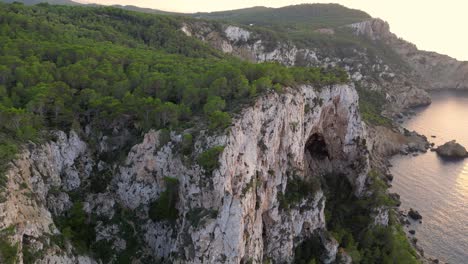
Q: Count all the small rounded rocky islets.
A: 1